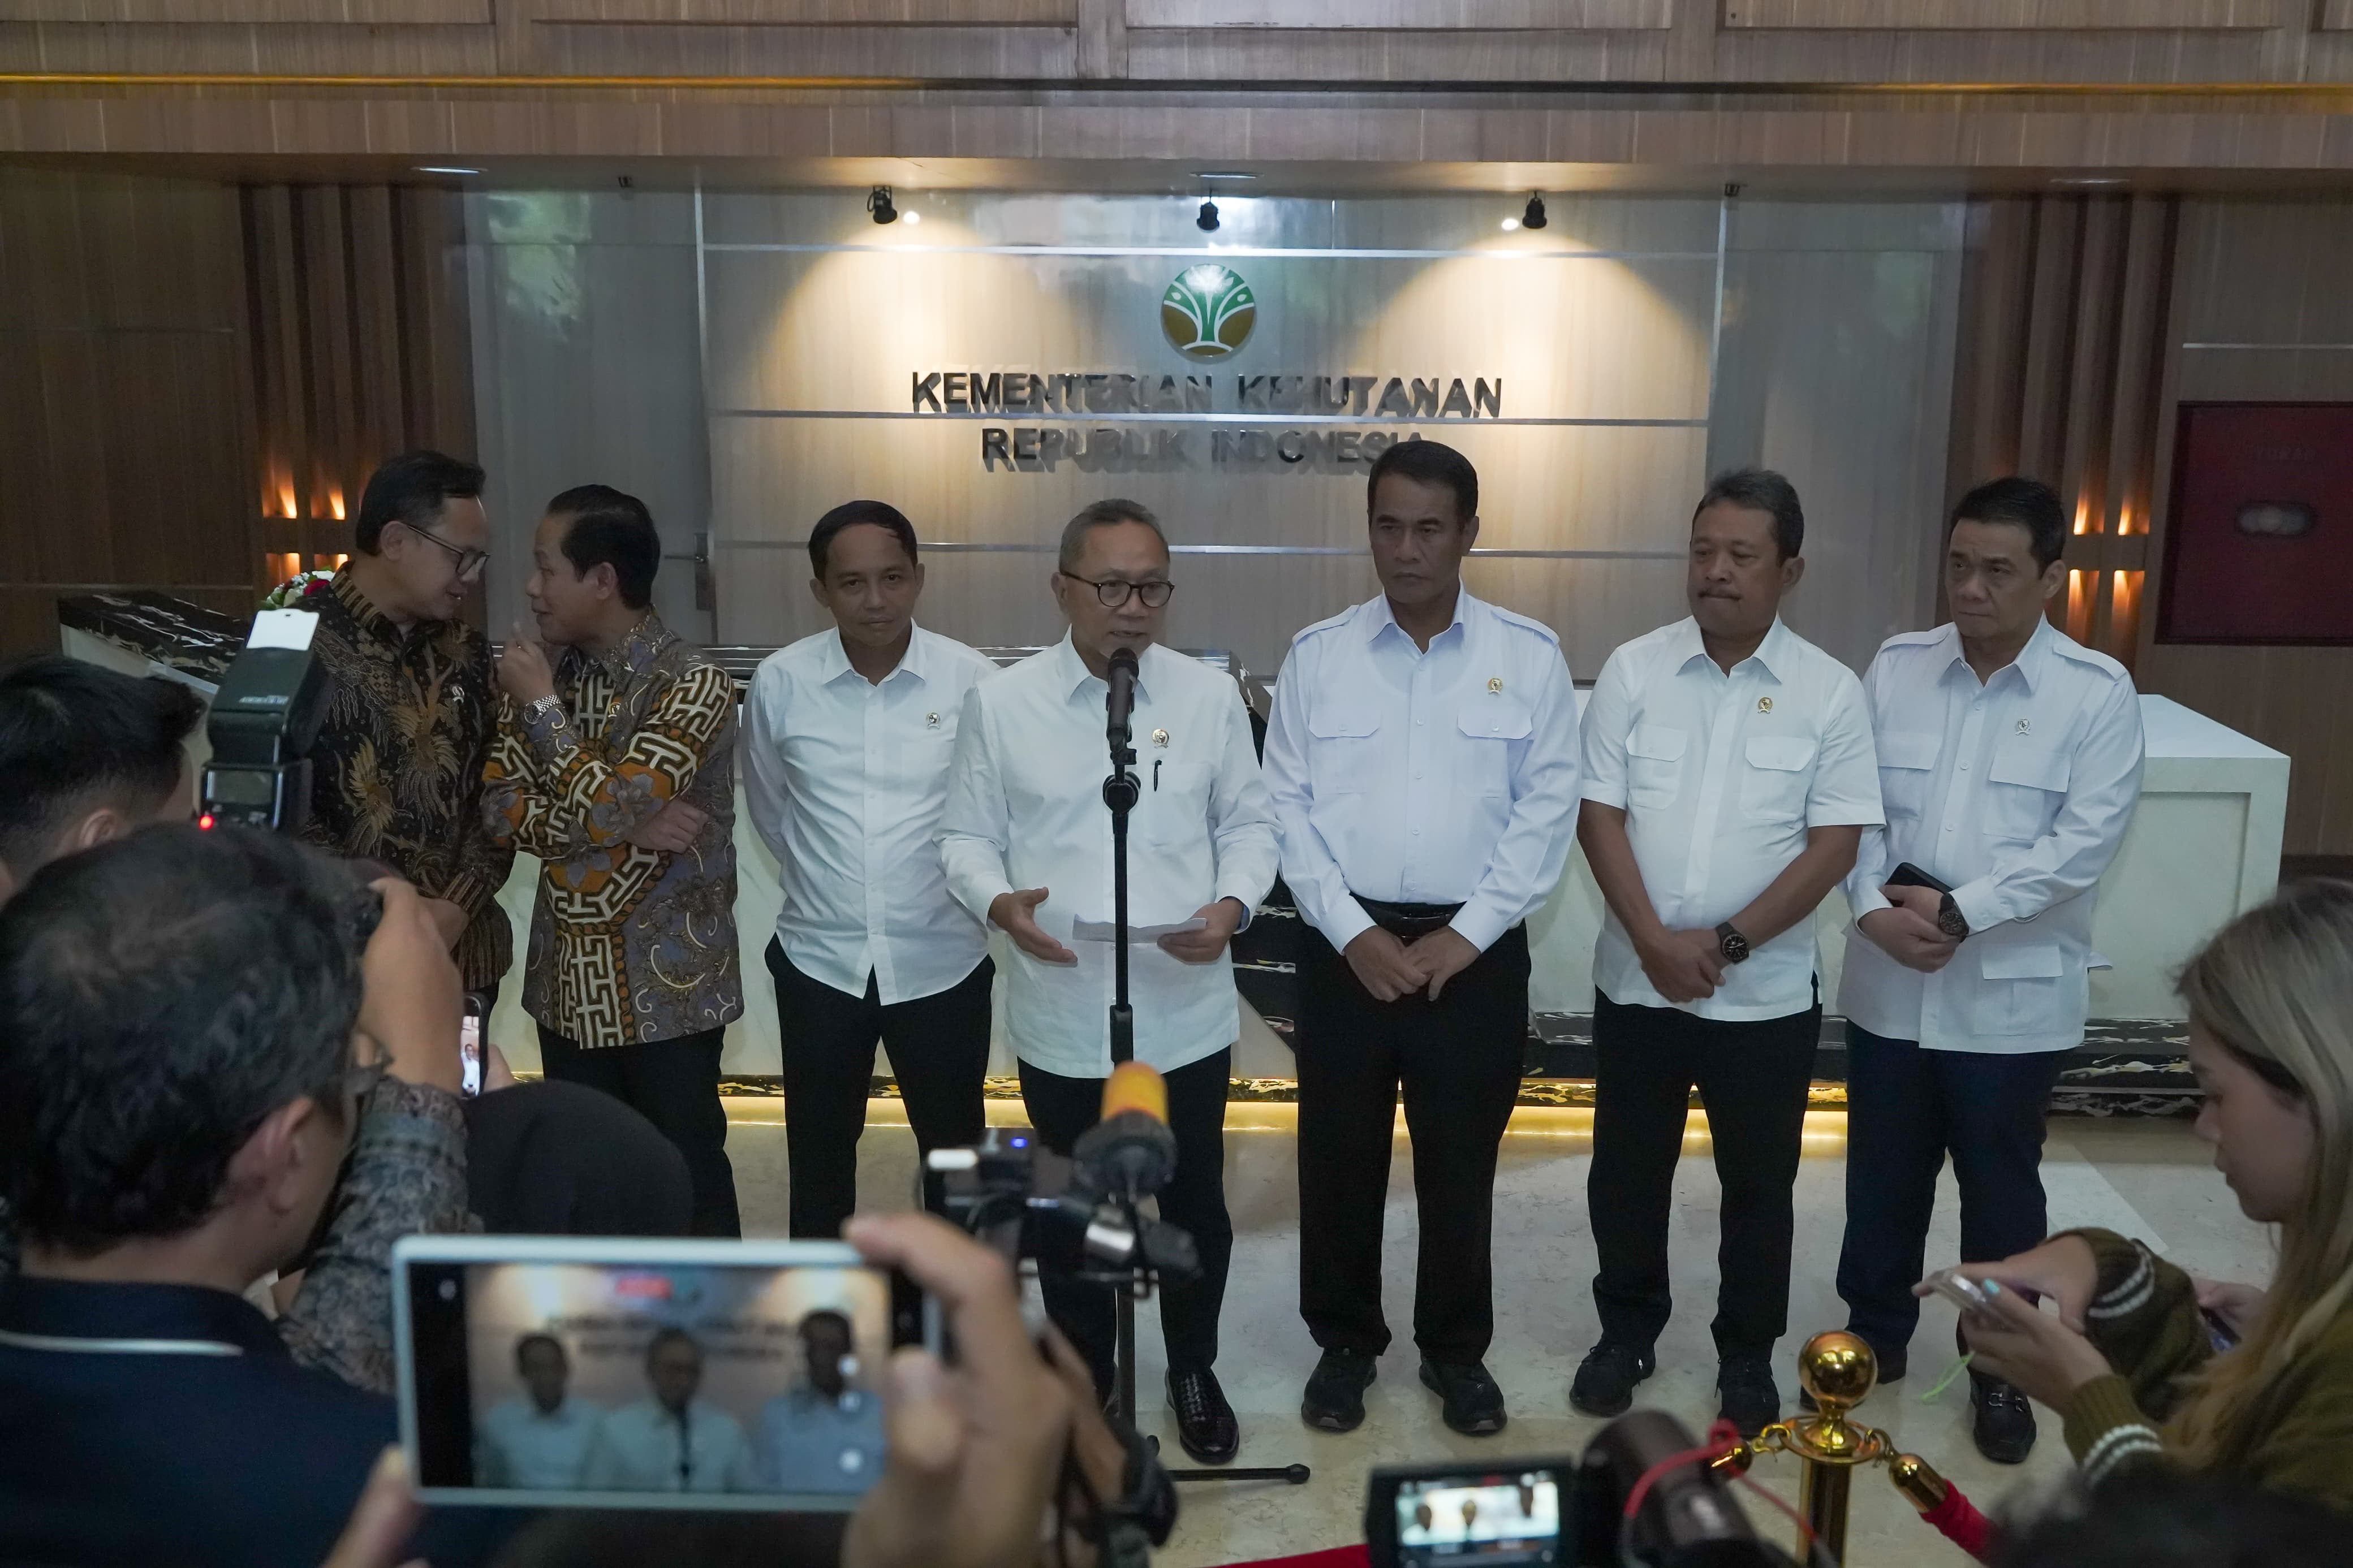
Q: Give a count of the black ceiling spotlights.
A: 3